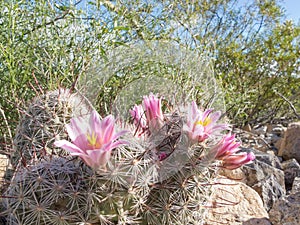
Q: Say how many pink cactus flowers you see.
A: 6